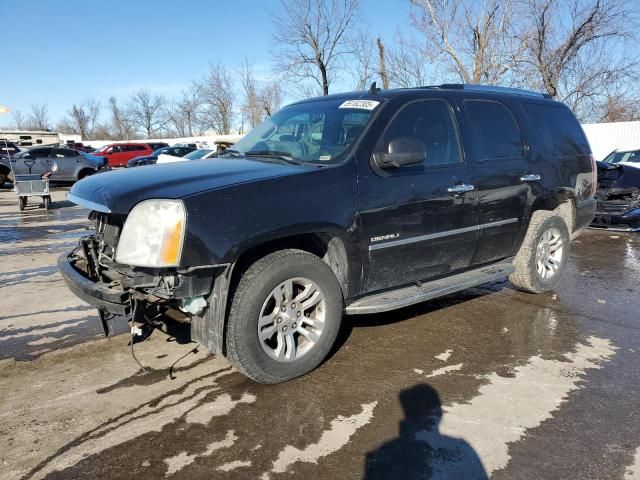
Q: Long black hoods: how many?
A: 1